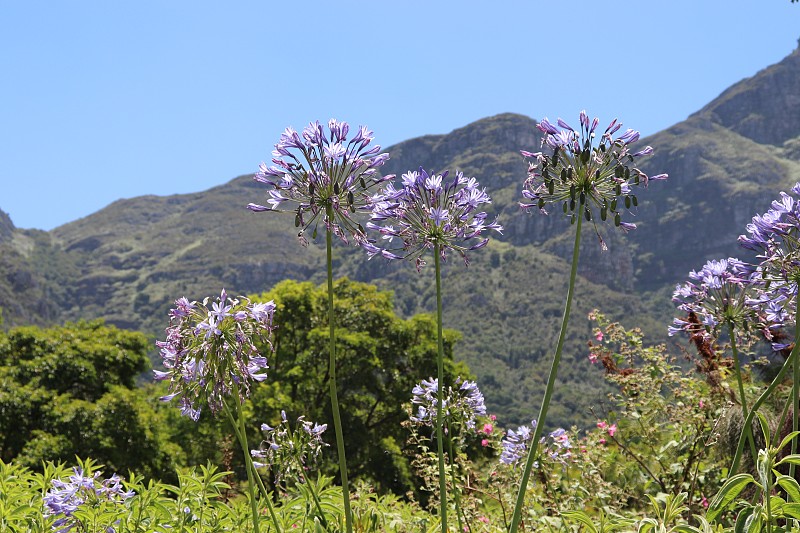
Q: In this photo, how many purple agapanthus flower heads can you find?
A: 10